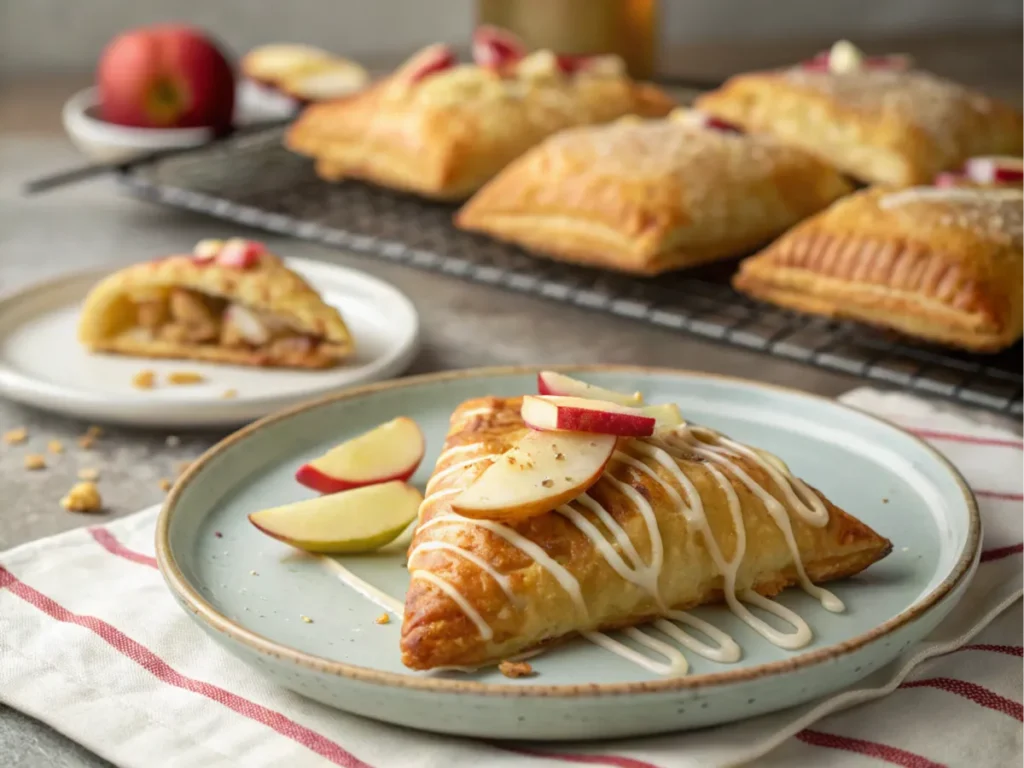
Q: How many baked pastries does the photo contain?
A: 6